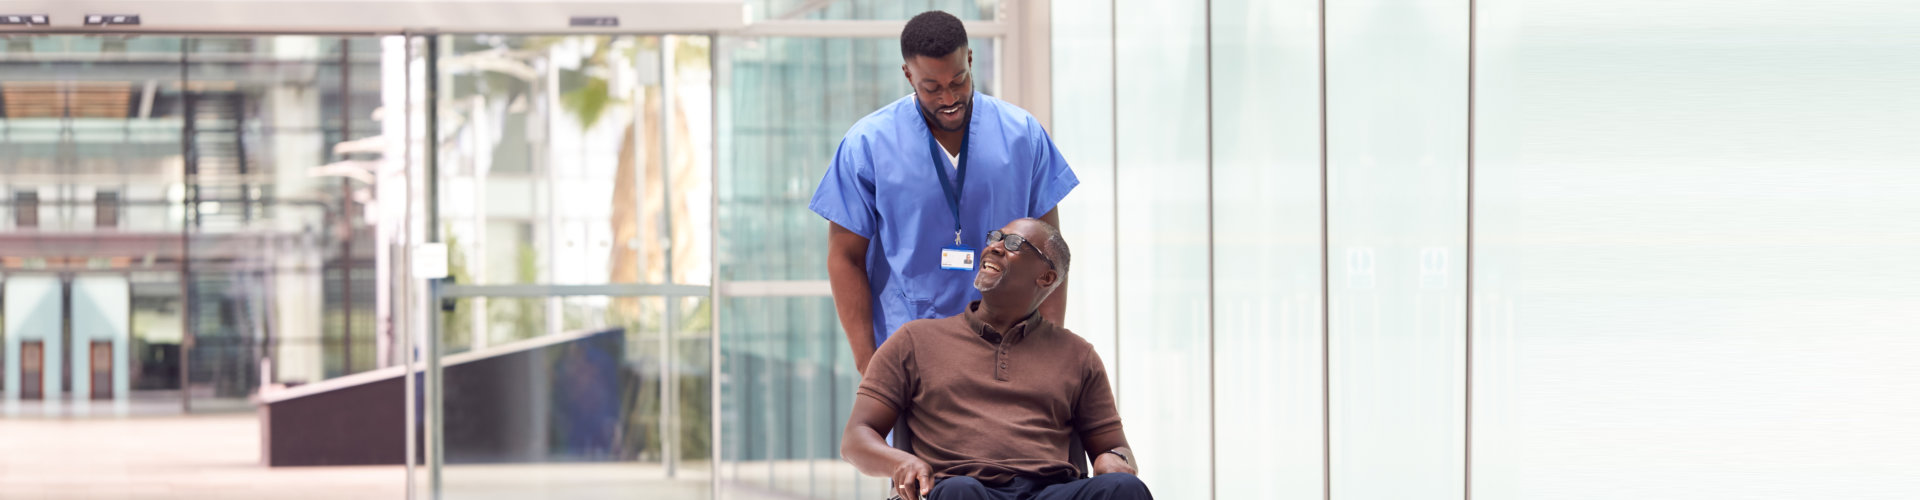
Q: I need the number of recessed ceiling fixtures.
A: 3